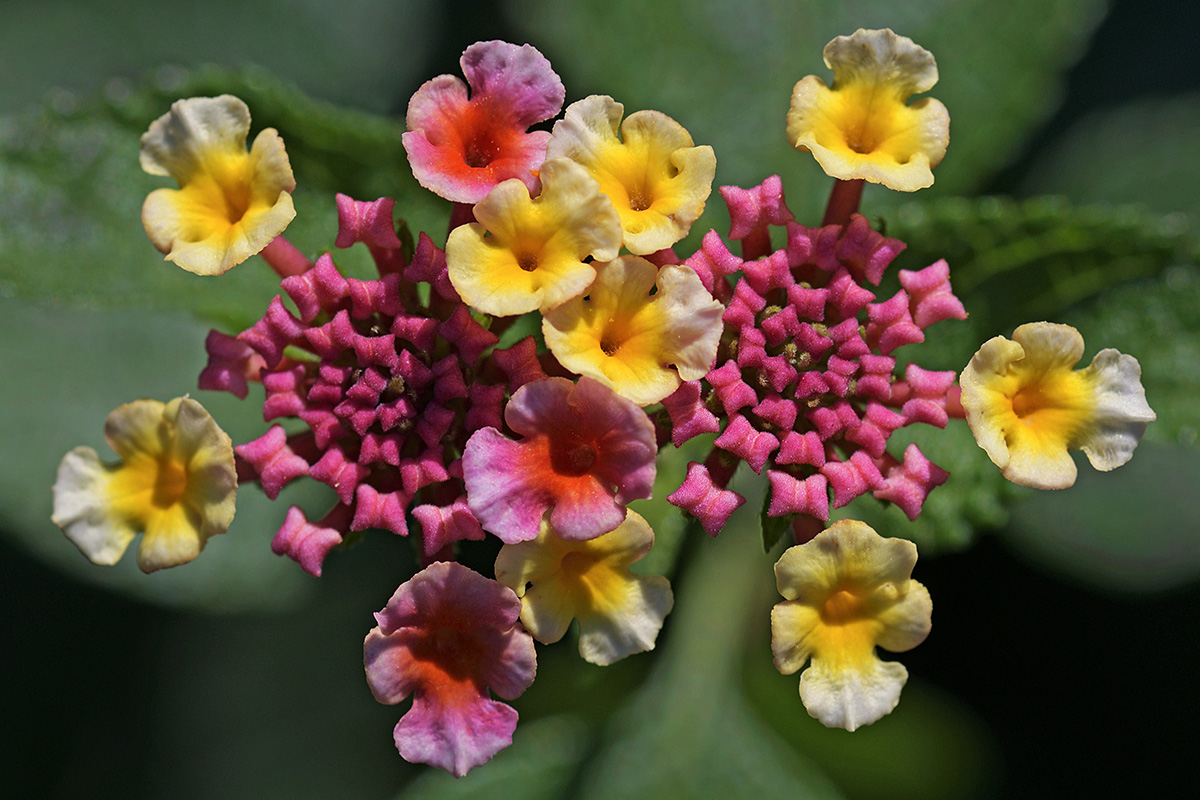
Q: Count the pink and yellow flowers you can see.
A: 12